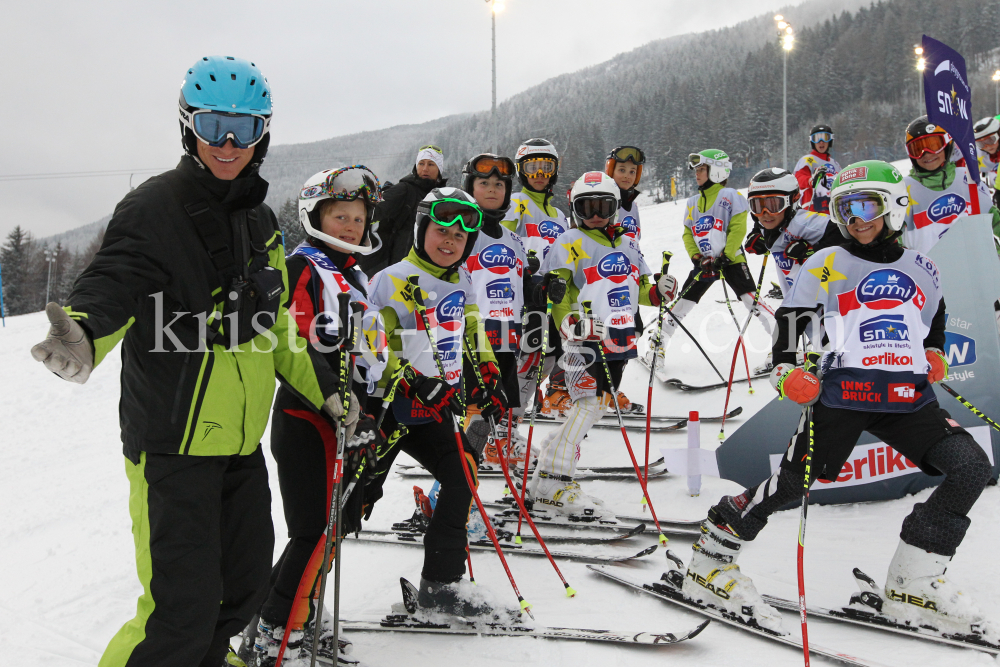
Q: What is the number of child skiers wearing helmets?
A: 12